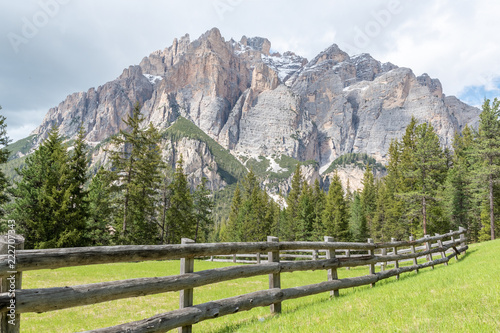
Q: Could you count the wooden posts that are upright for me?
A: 11